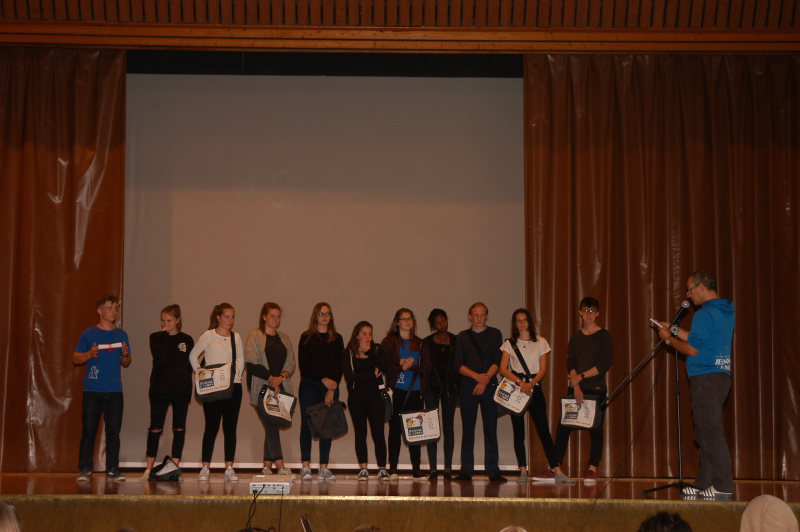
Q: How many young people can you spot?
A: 11